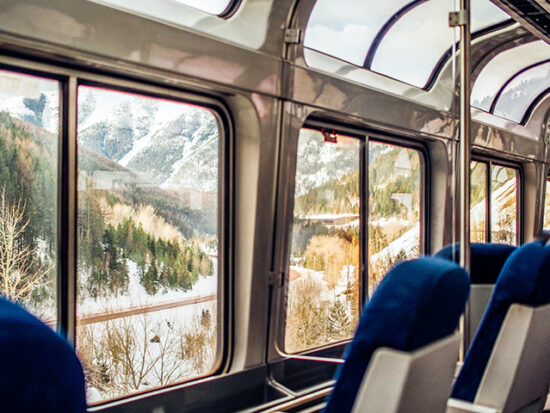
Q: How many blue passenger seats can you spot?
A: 4